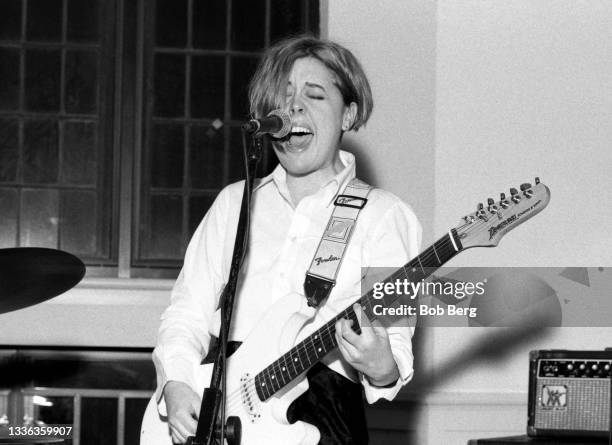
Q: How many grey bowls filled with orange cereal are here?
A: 0